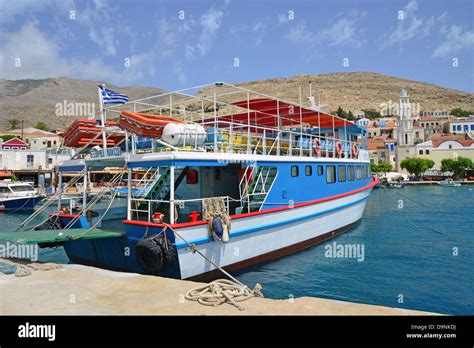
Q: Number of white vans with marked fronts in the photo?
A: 0